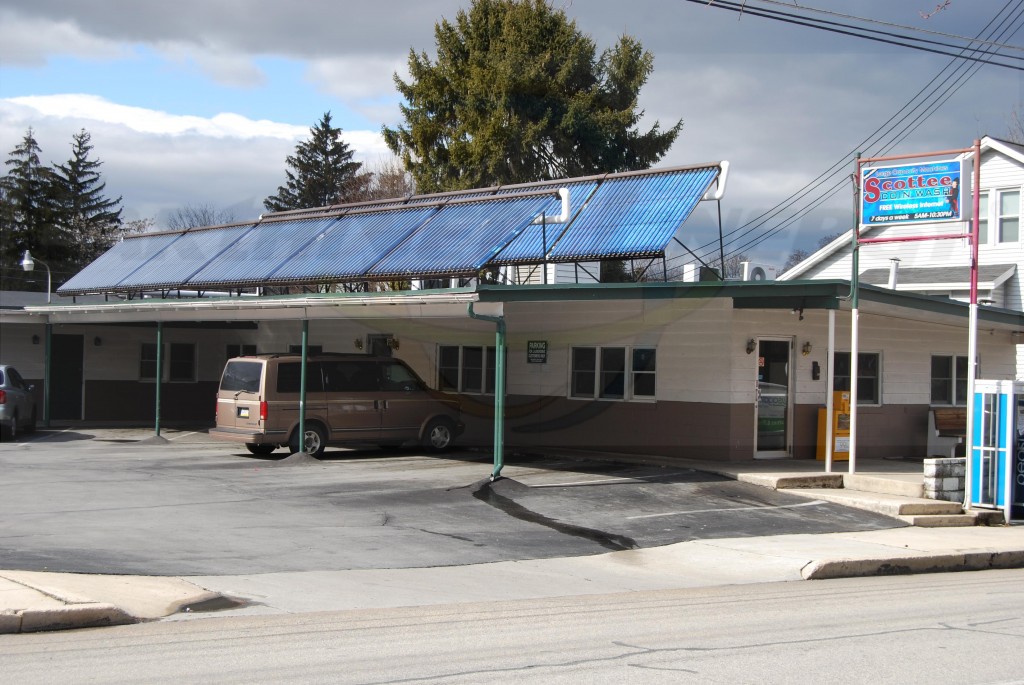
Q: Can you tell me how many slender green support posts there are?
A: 4